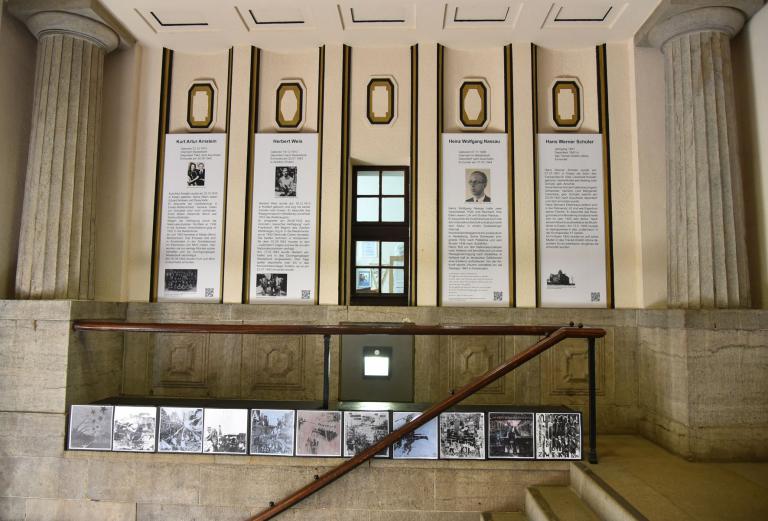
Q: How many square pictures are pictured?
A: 11